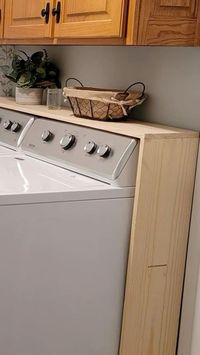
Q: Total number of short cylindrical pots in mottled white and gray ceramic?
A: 1